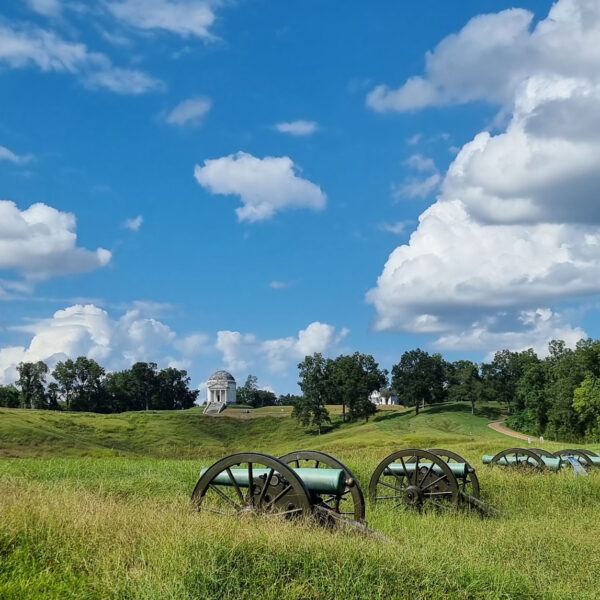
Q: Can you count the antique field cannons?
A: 4